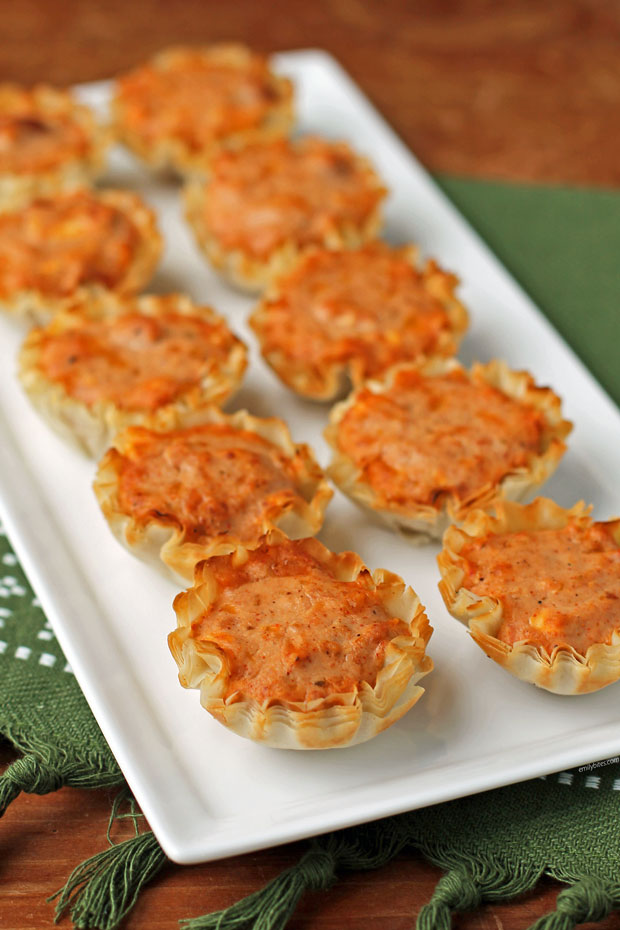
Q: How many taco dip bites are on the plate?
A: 10